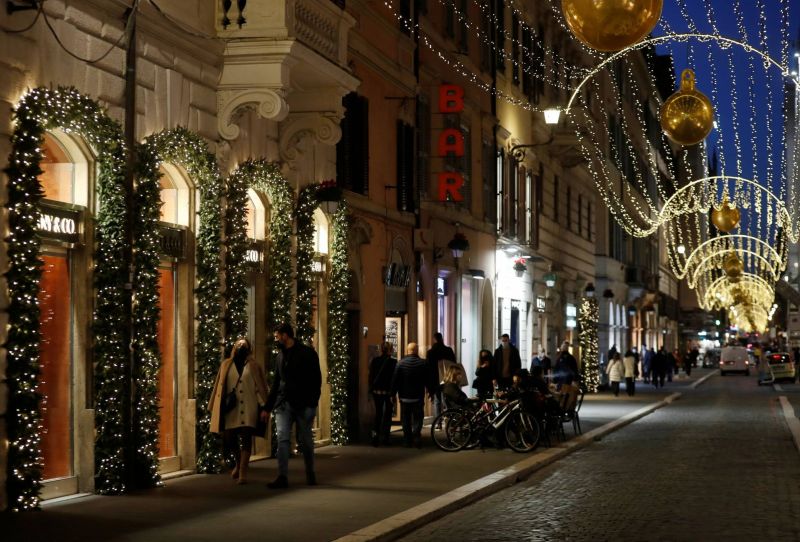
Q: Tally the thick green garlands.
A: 4